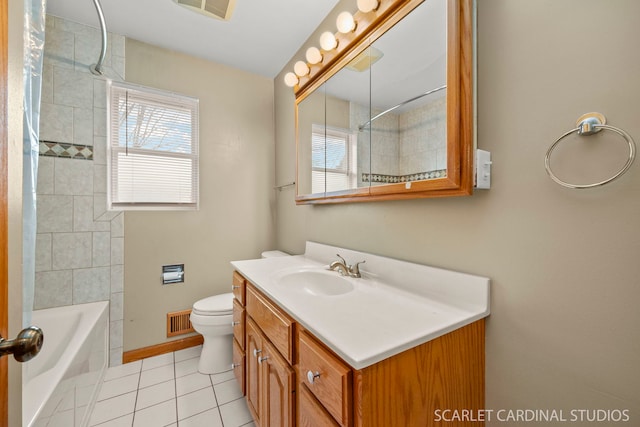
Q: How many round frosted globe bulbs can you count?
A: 6